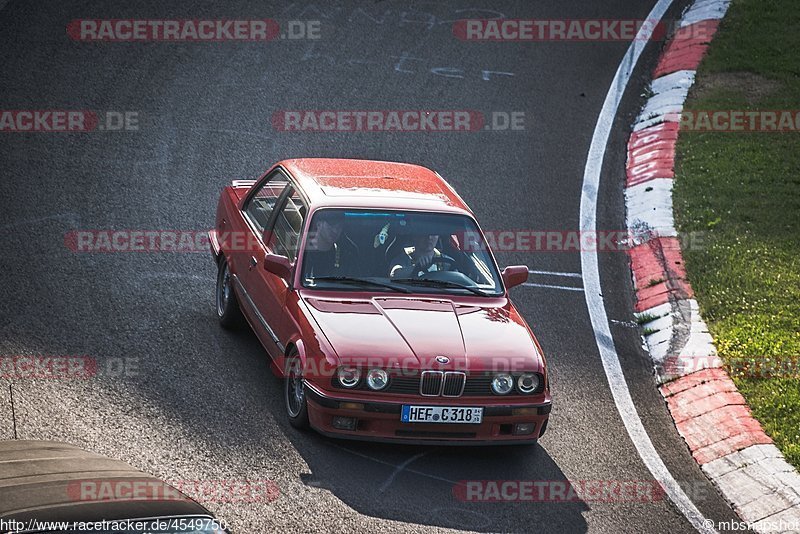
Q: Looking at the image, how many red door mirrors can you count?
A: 2